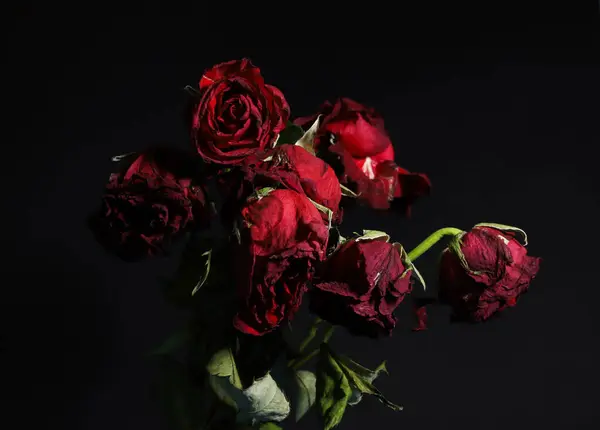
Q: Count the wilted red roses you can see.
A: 7